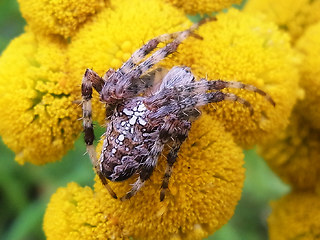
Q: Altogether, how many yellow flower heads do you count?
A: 11